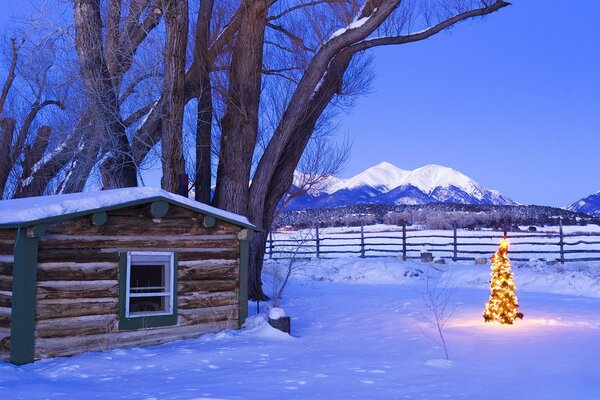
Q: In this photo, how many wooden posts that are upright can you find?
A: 7